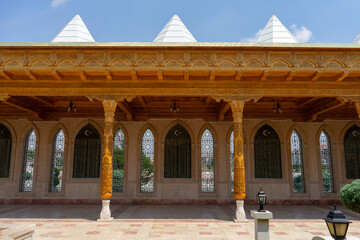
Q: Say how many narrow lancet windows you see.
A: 8